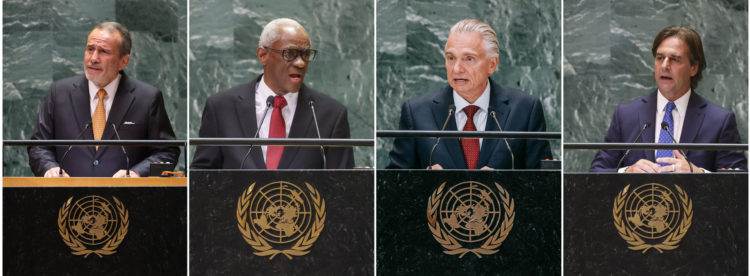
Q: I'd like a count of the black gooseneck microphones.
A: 8